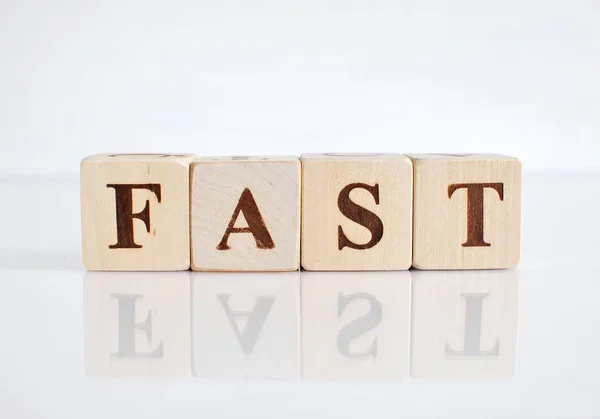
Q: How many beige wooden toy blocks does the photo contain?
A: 4